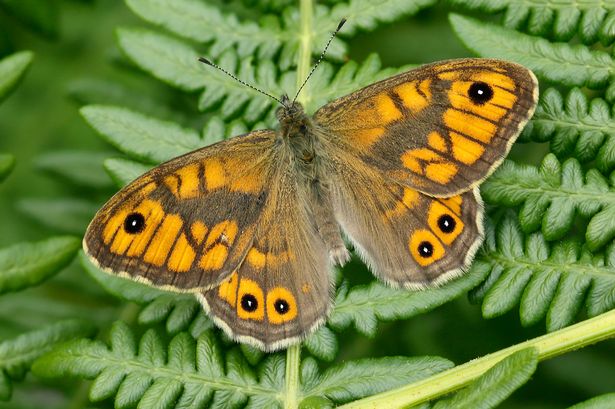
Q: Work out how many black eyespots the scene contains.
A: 6